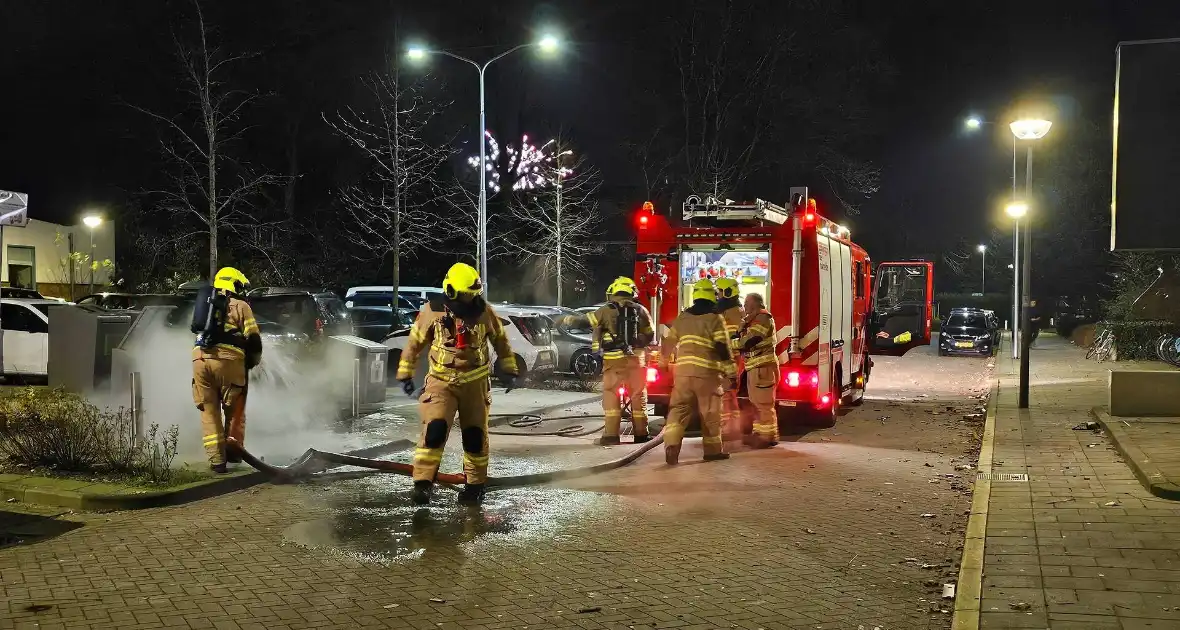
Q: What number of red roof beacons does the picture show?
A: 2